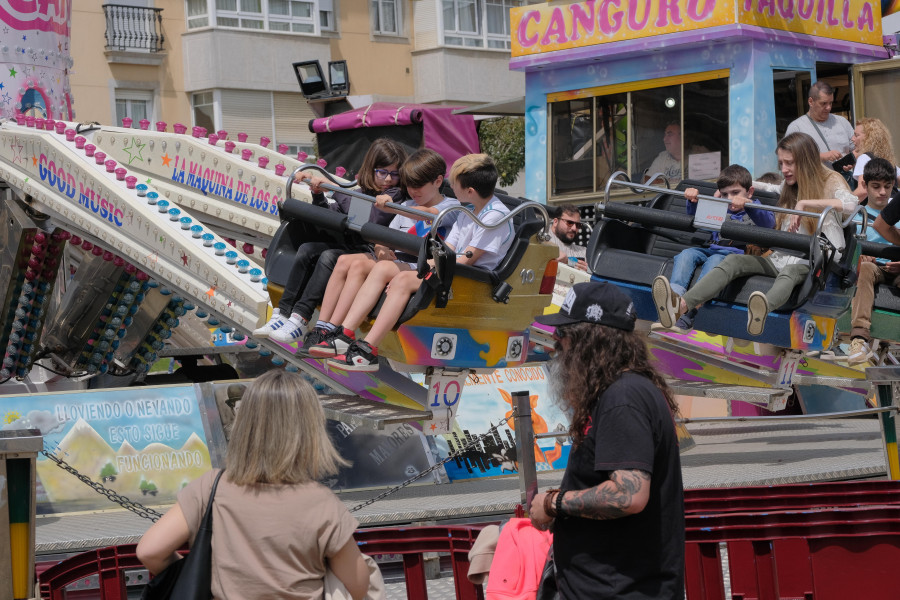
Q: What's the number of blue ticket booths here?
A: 1